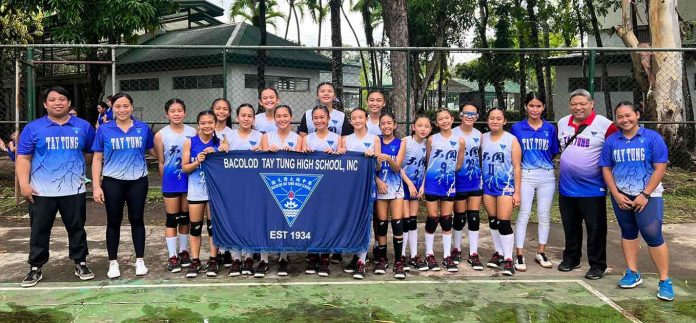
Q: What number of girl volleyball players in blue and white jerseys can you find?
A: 15